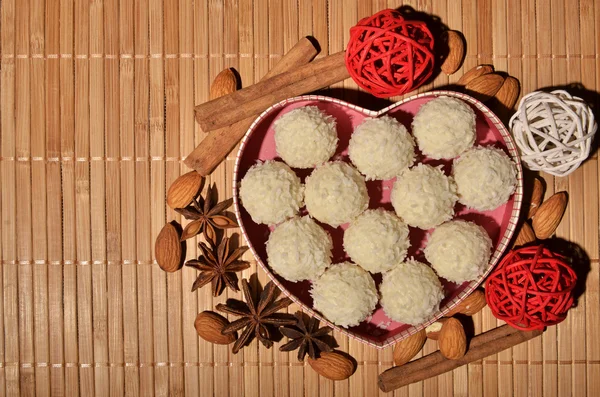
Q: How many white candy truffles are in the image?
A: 12